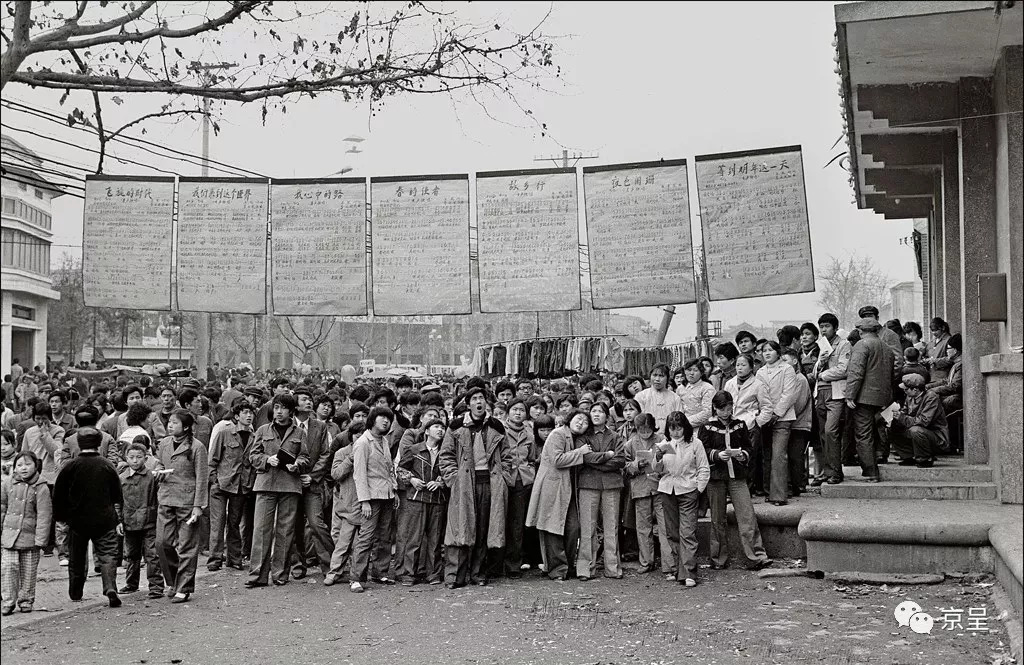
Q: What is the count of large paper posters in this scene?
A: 7